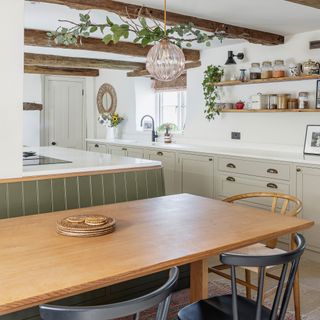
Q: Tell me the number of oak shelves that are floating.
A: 2